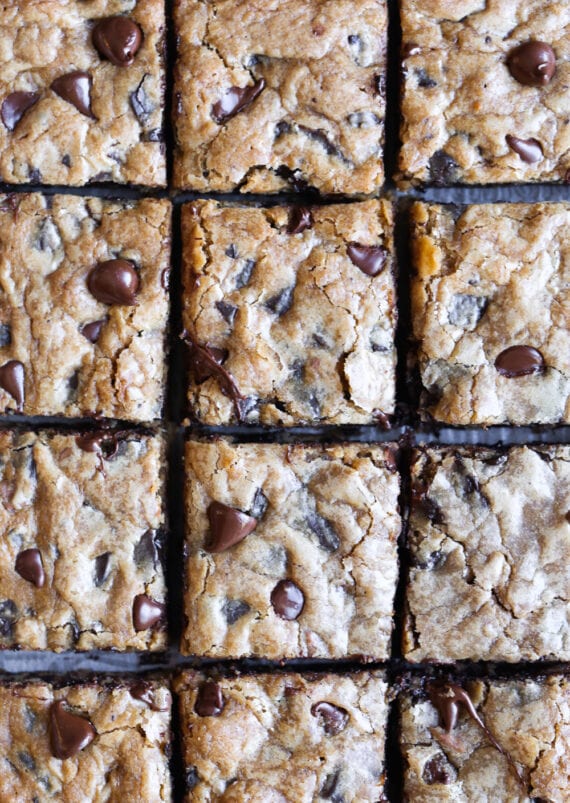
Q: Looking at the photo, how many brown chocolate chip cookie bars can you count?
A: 12